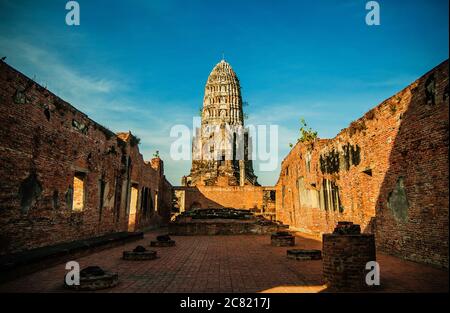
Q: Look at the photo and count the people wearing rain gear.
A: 0